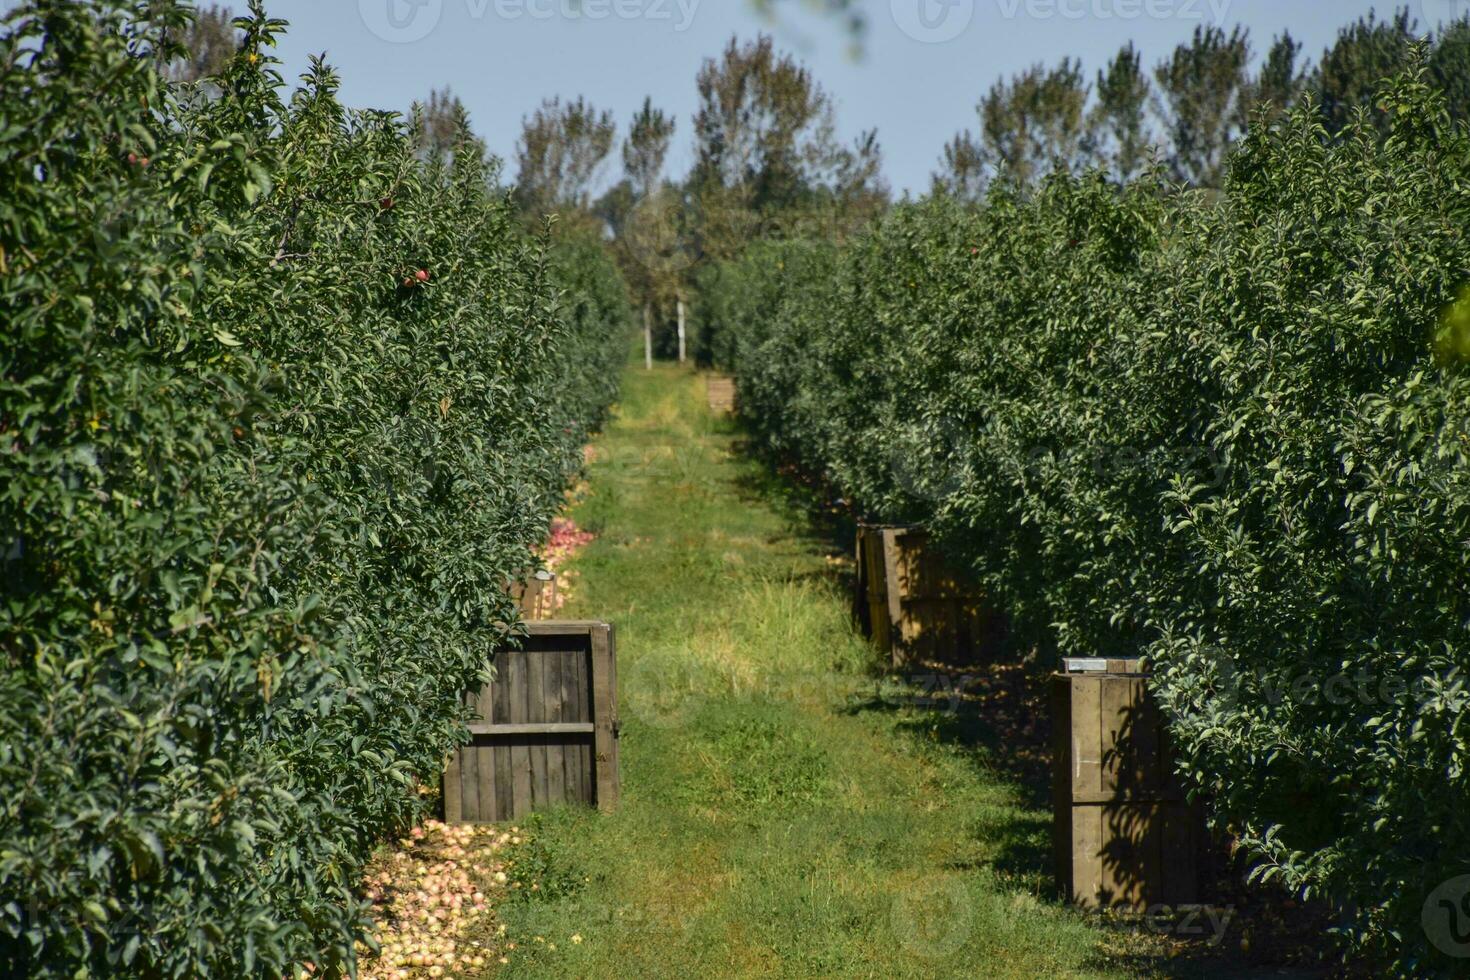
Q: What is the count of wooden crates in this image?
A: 5